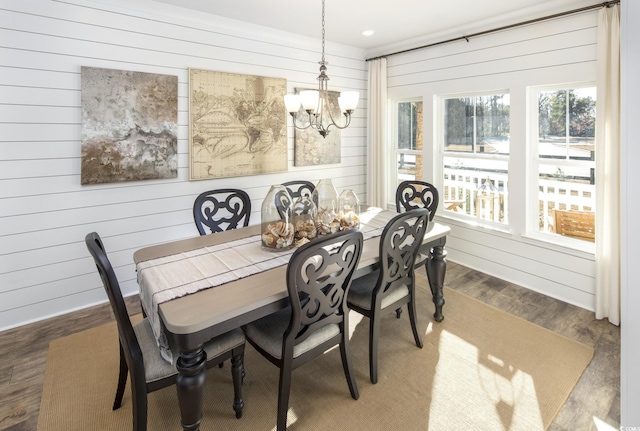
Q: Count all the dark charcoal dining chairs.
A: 6